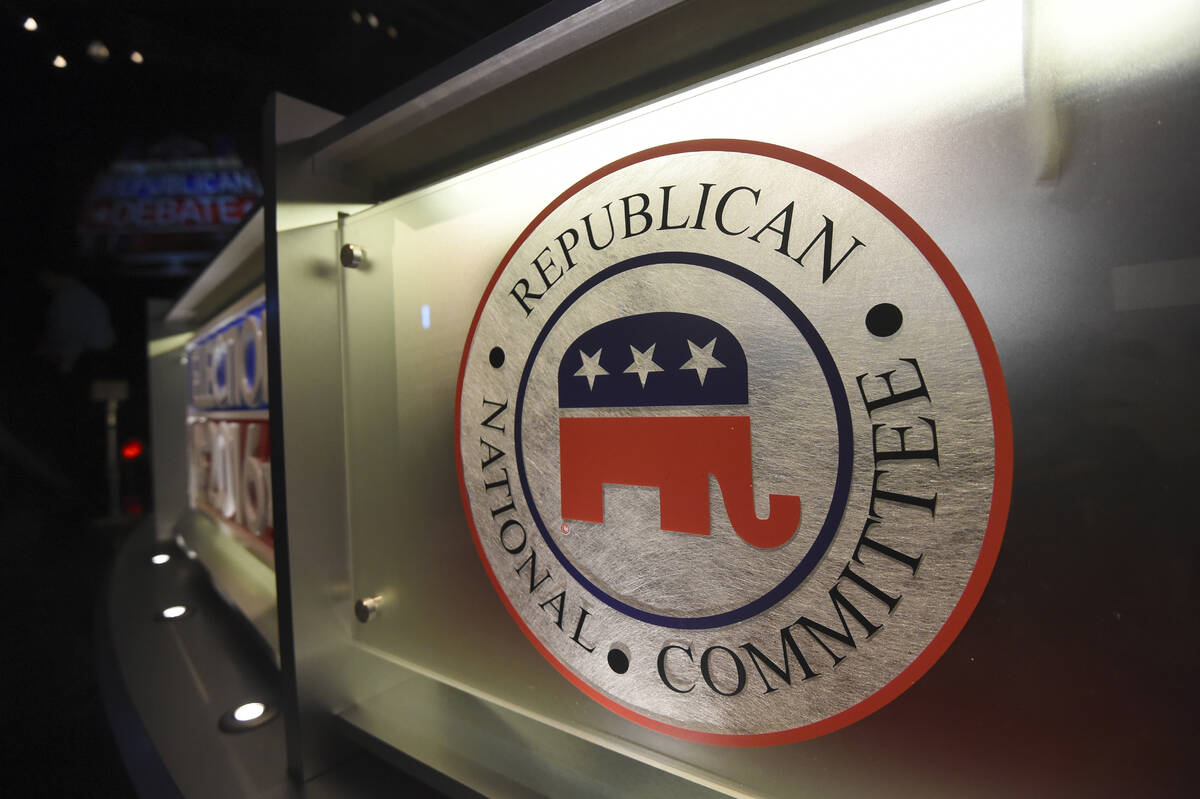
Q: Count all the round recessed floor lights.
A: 3